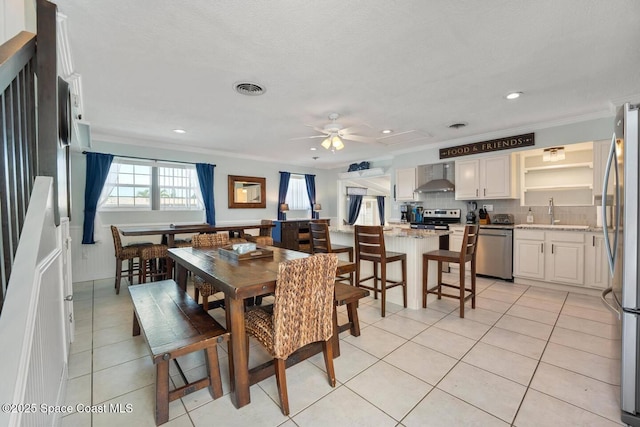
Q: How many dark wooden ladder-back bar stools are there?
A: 3